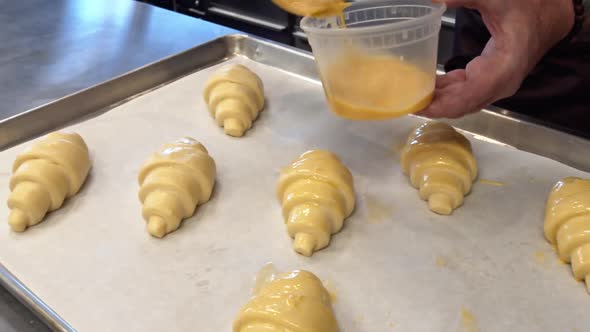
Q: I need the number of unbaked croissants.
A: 7